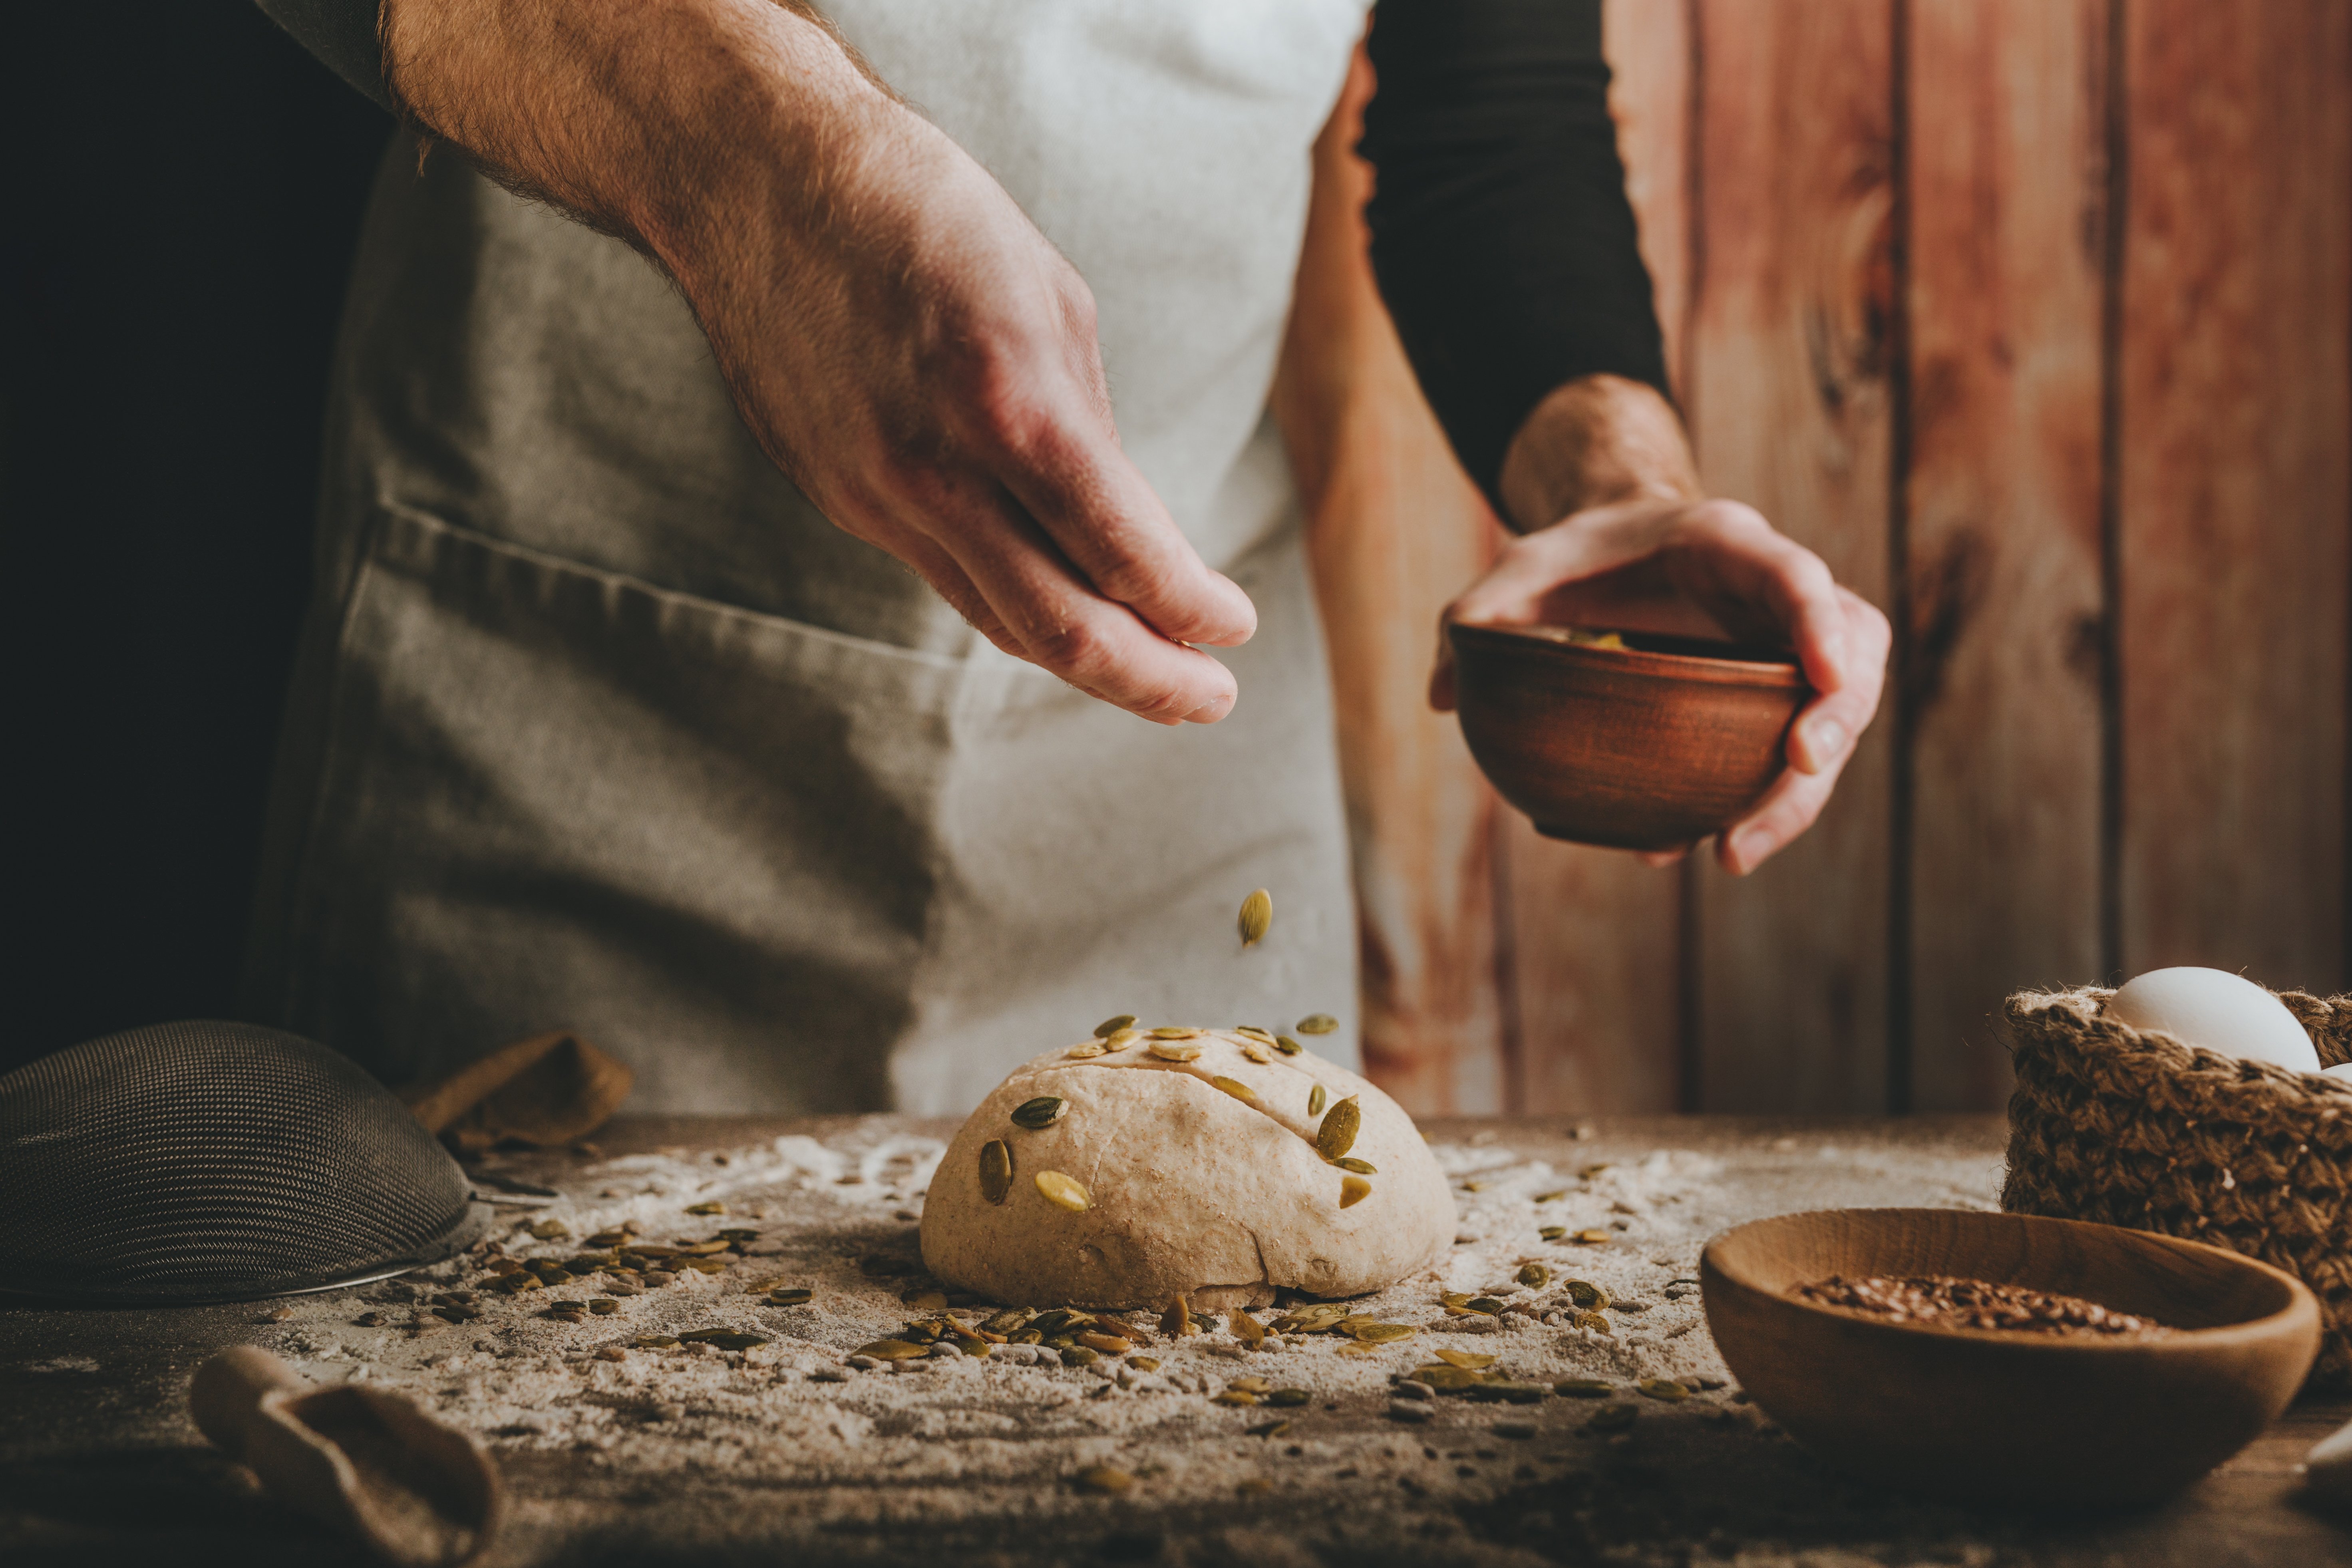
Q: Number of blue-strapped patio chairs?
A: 0